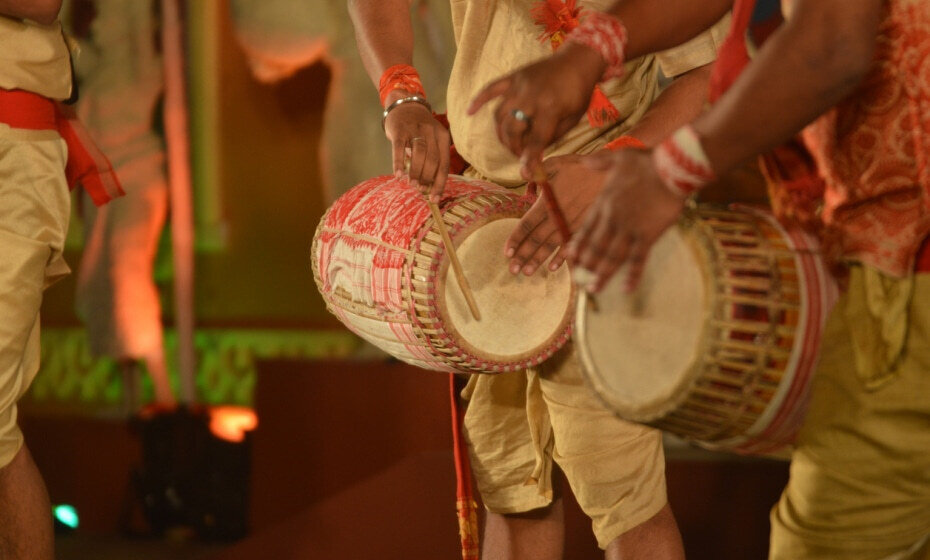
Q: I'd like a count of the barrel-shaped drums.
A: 2